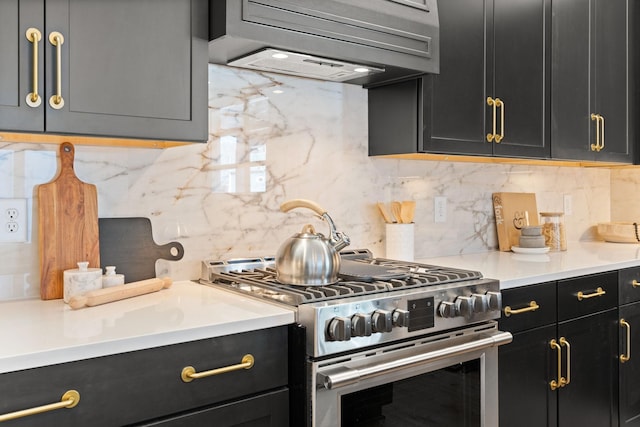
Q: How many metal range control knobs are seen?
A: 8